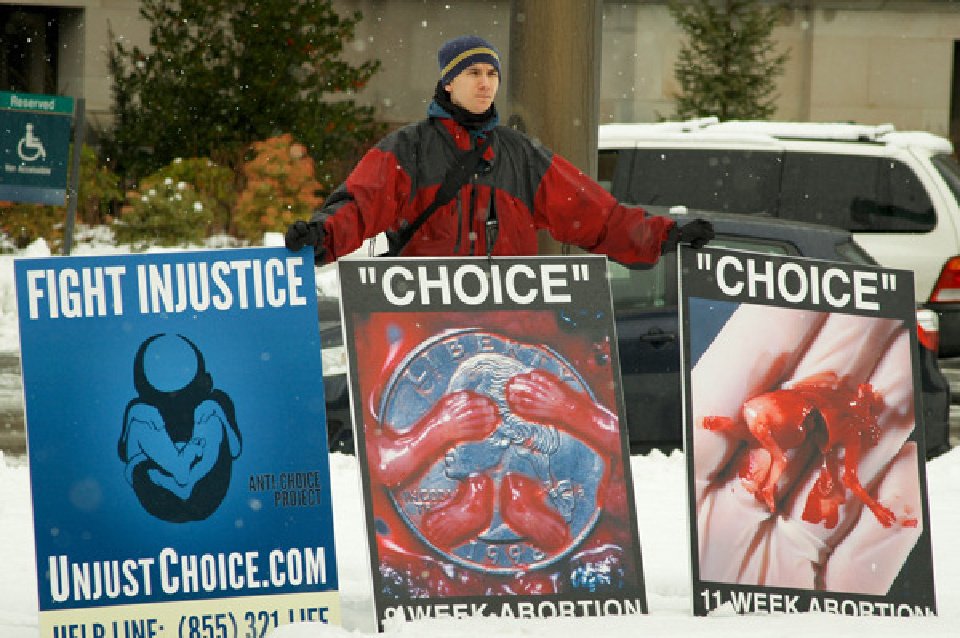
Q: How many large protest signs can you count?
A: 3